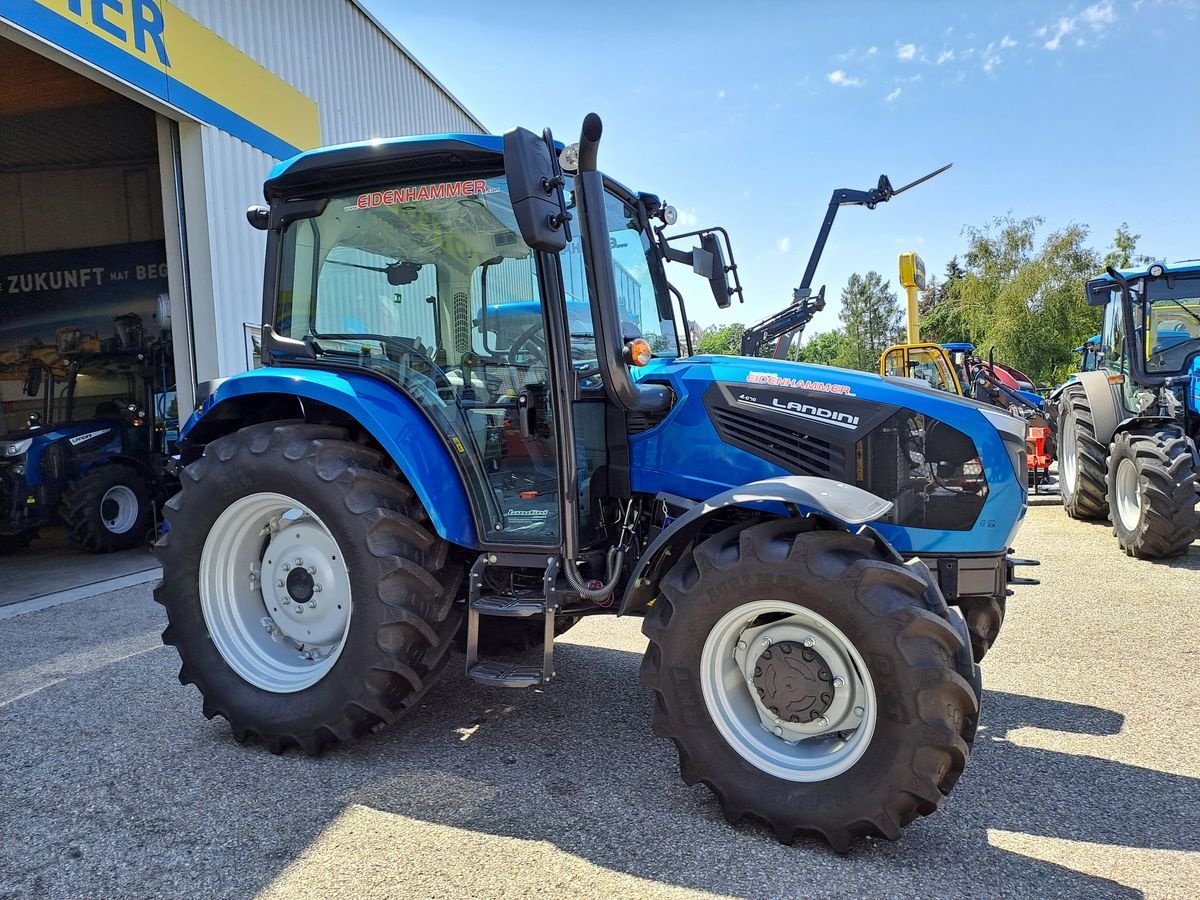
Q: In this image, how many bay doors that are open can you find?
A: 1